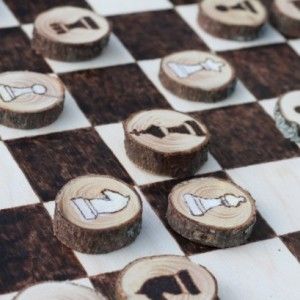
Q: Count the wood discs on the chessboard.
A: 11